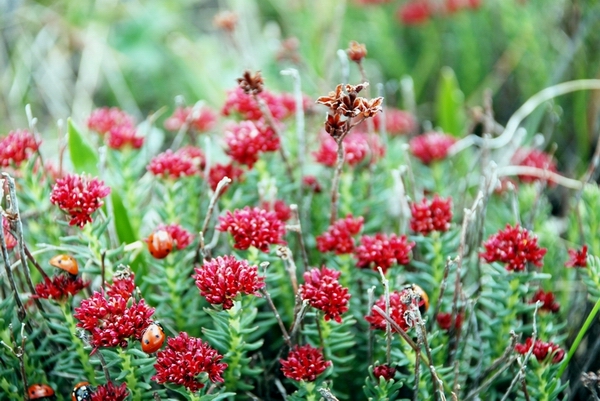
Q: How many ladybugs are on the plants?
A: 6